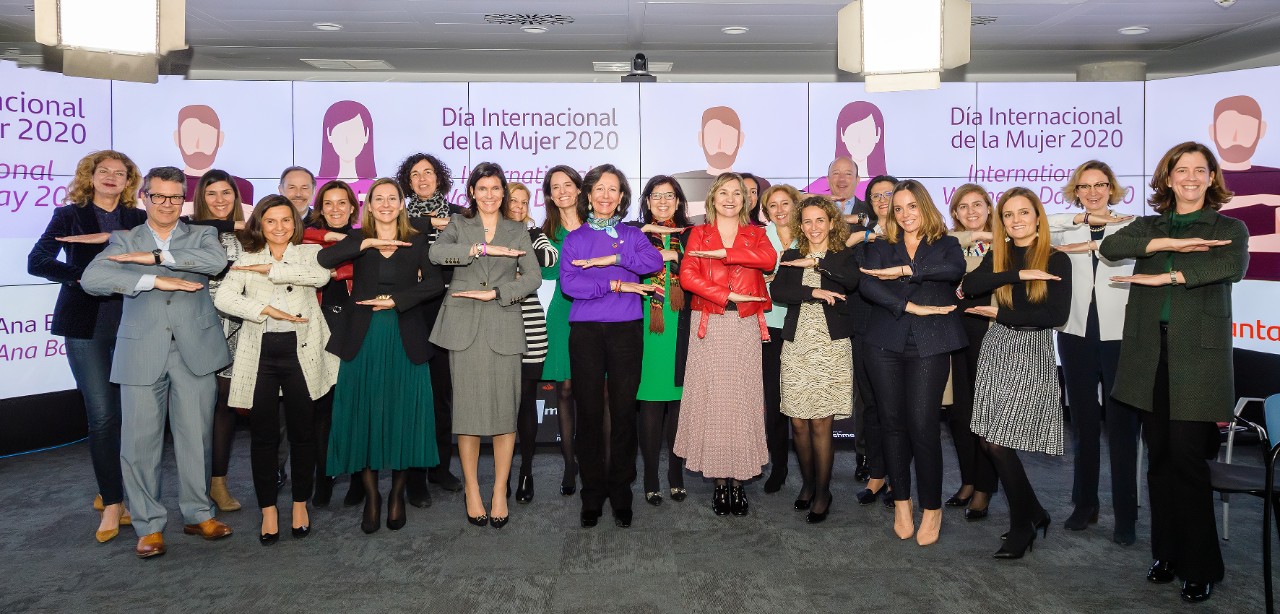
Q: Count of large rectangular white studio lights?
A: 2